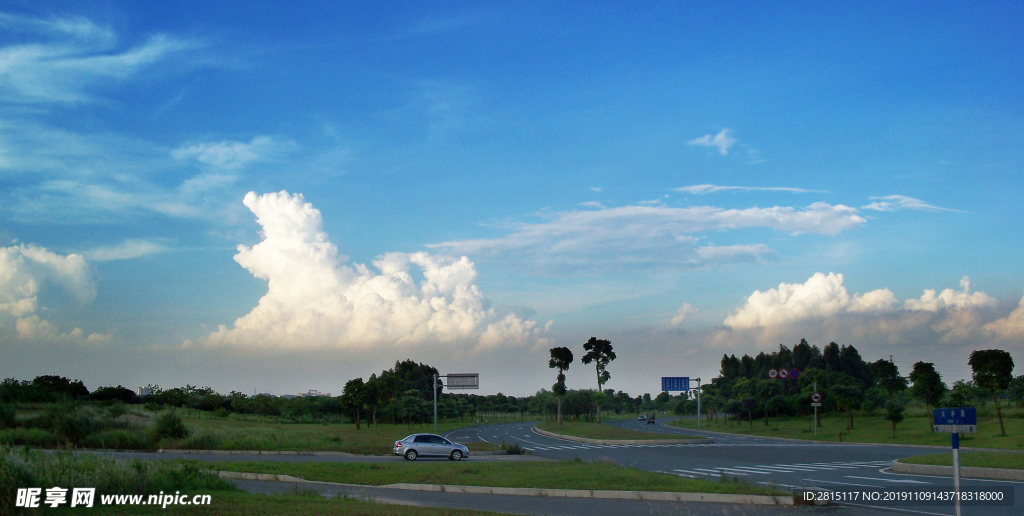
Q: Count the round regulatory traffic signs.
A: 4